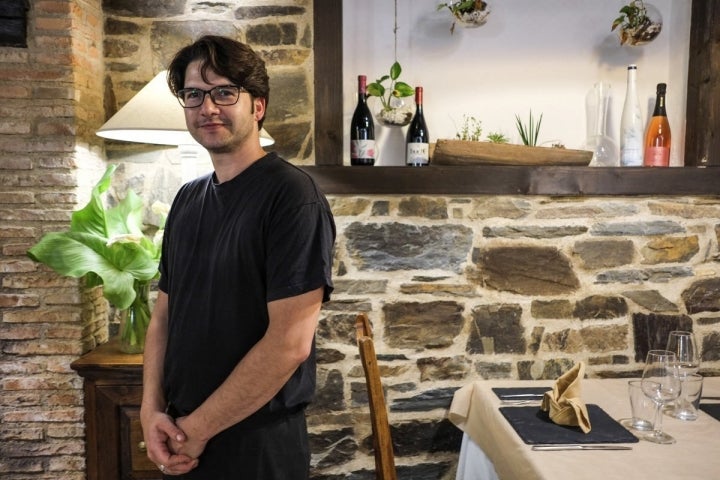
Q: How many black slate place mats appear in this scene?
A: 3